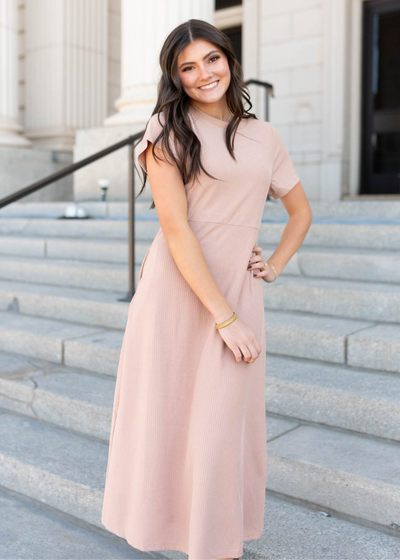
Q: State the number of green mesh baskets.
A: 0